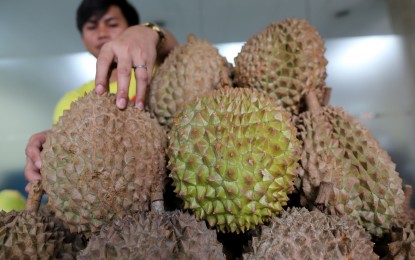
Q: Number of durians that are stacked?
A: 9